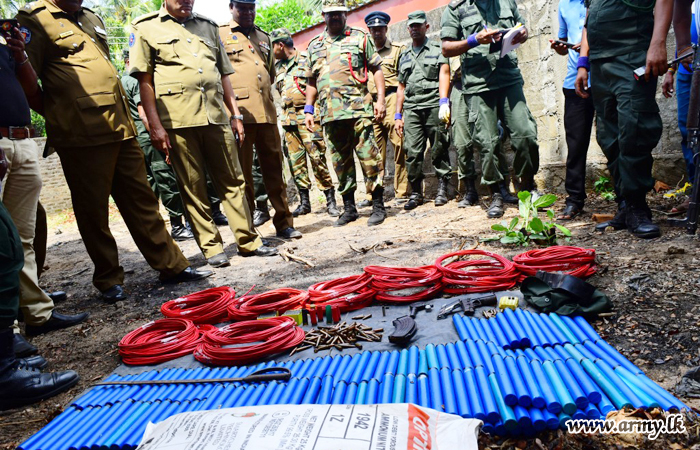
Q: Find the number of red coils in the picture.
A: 8